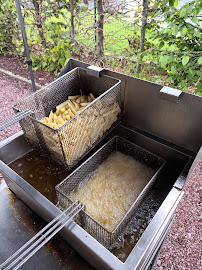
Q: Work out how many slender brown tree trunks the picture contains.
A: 4